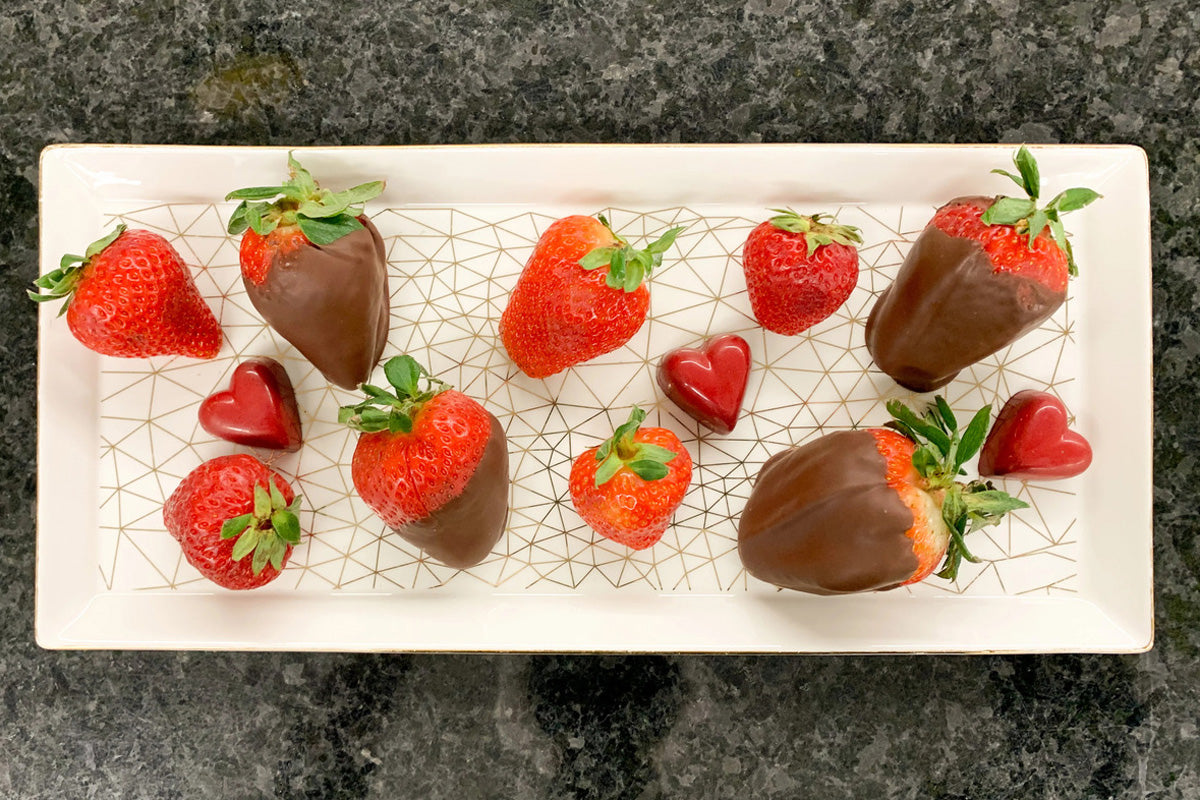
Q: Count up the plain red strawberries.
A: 5